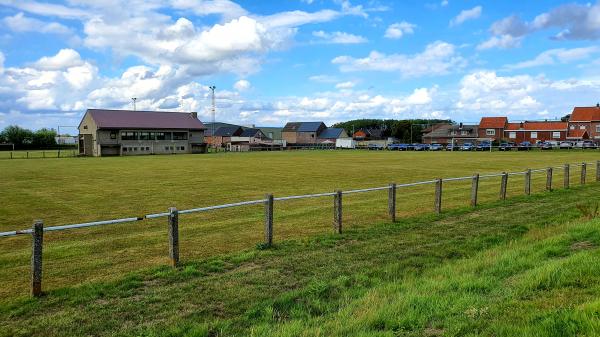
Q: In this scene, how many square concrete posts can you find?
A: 13